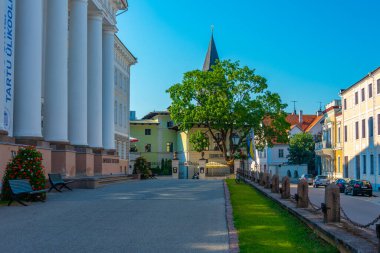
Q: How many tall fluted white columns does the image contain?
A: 5